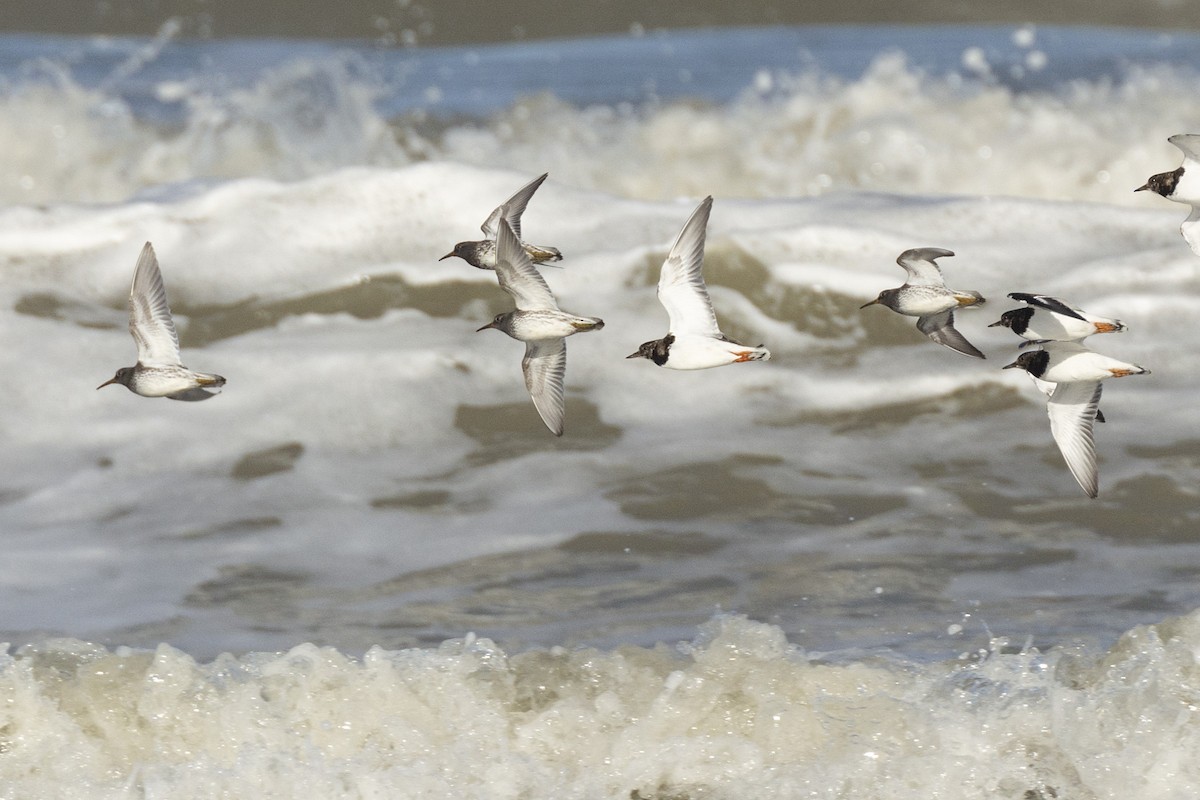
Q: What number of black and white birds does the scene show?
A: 4